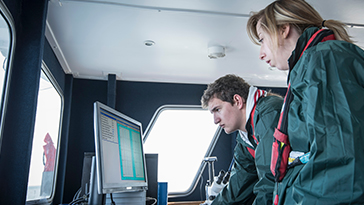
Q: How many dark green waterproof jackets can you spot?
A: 2